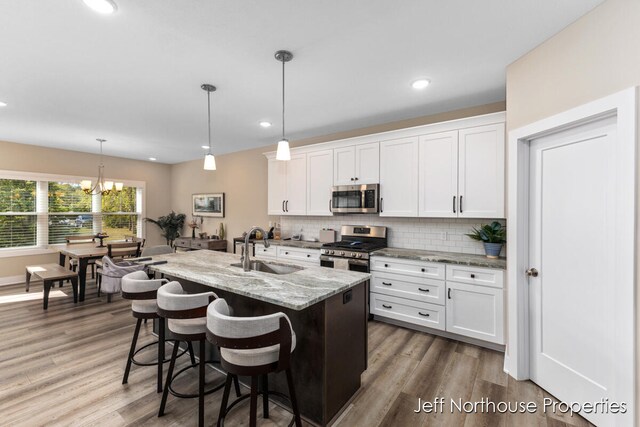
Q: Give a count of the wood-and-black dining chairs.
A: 3